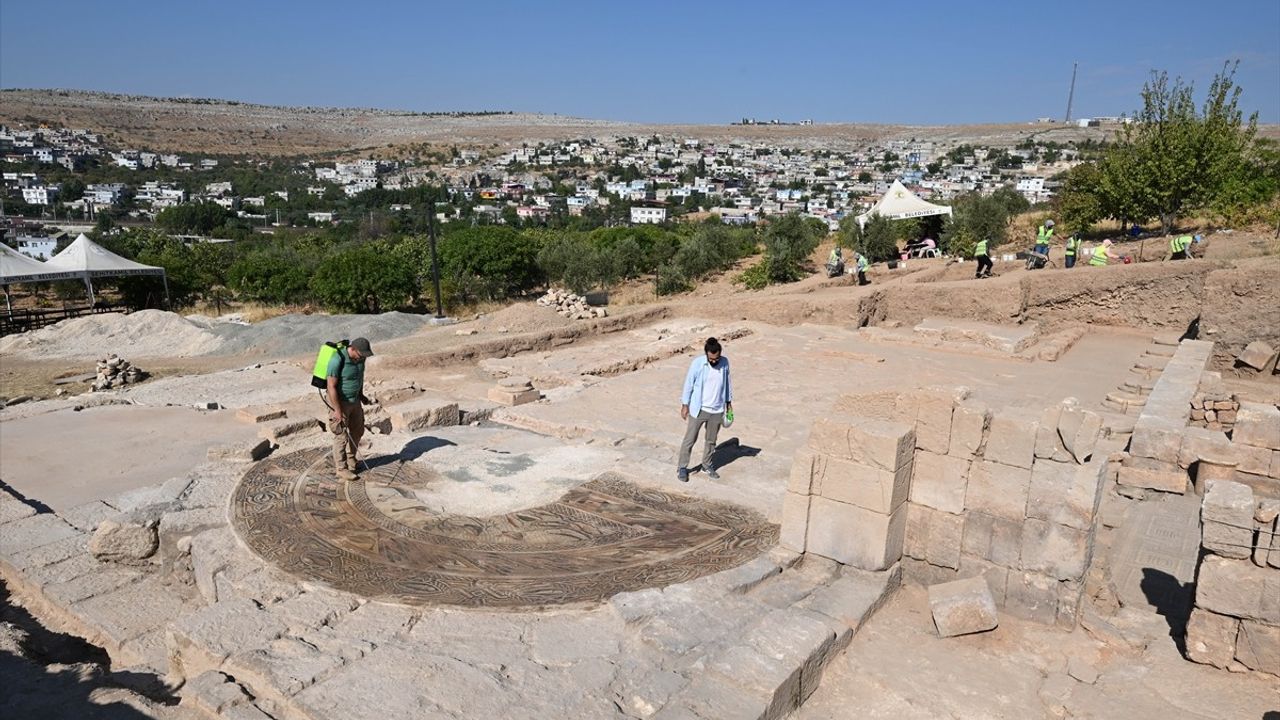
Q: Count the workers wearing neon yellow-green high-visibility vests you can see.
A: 7